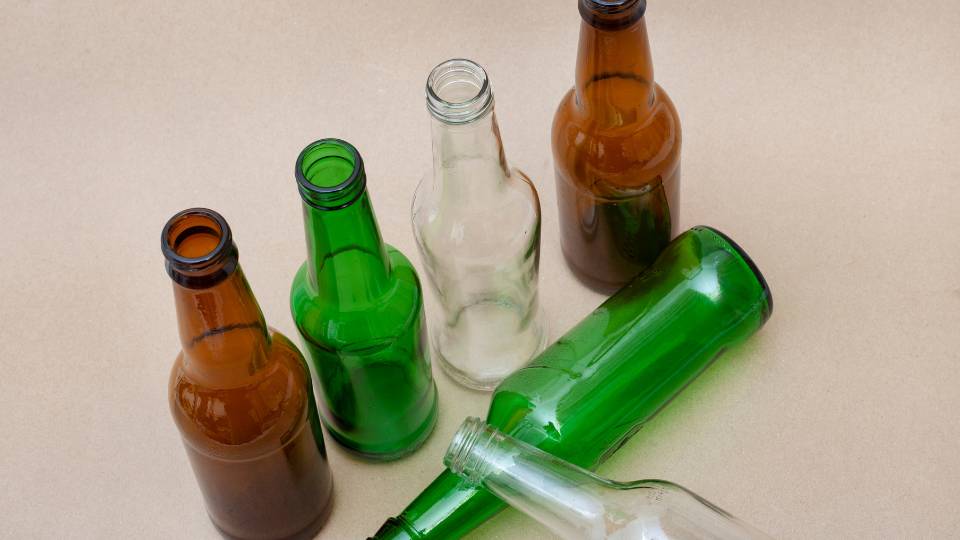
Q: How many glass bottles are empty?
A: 6